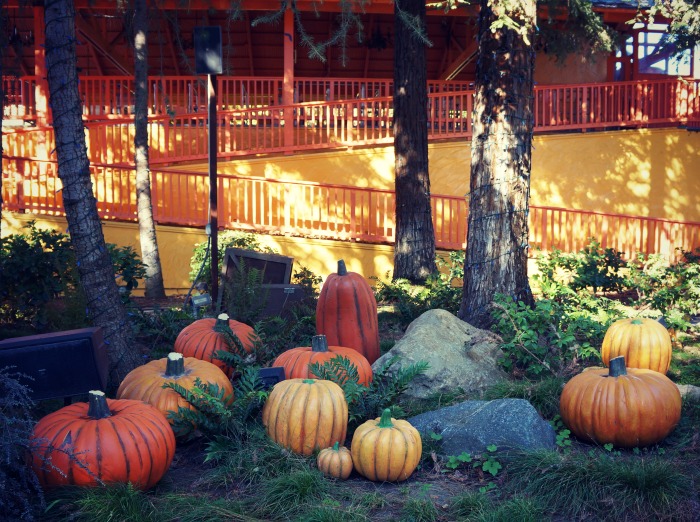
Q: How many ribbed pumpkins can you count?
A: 10